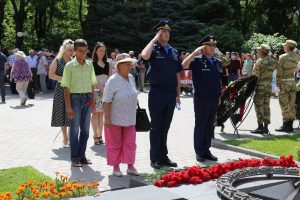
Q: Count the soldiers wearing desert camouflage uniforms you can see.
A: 2